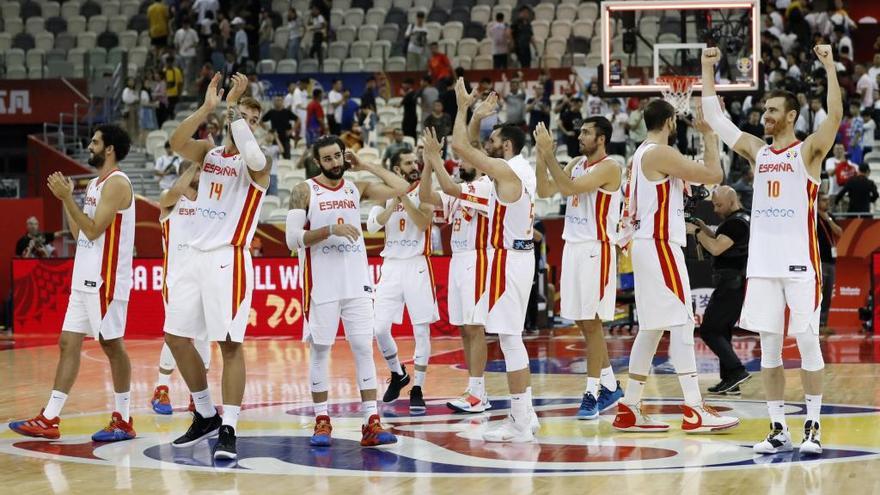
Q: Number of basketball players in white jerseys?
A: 10